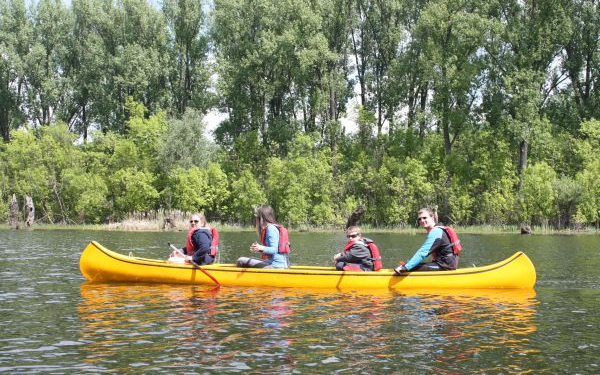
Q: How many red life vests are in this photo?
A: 4